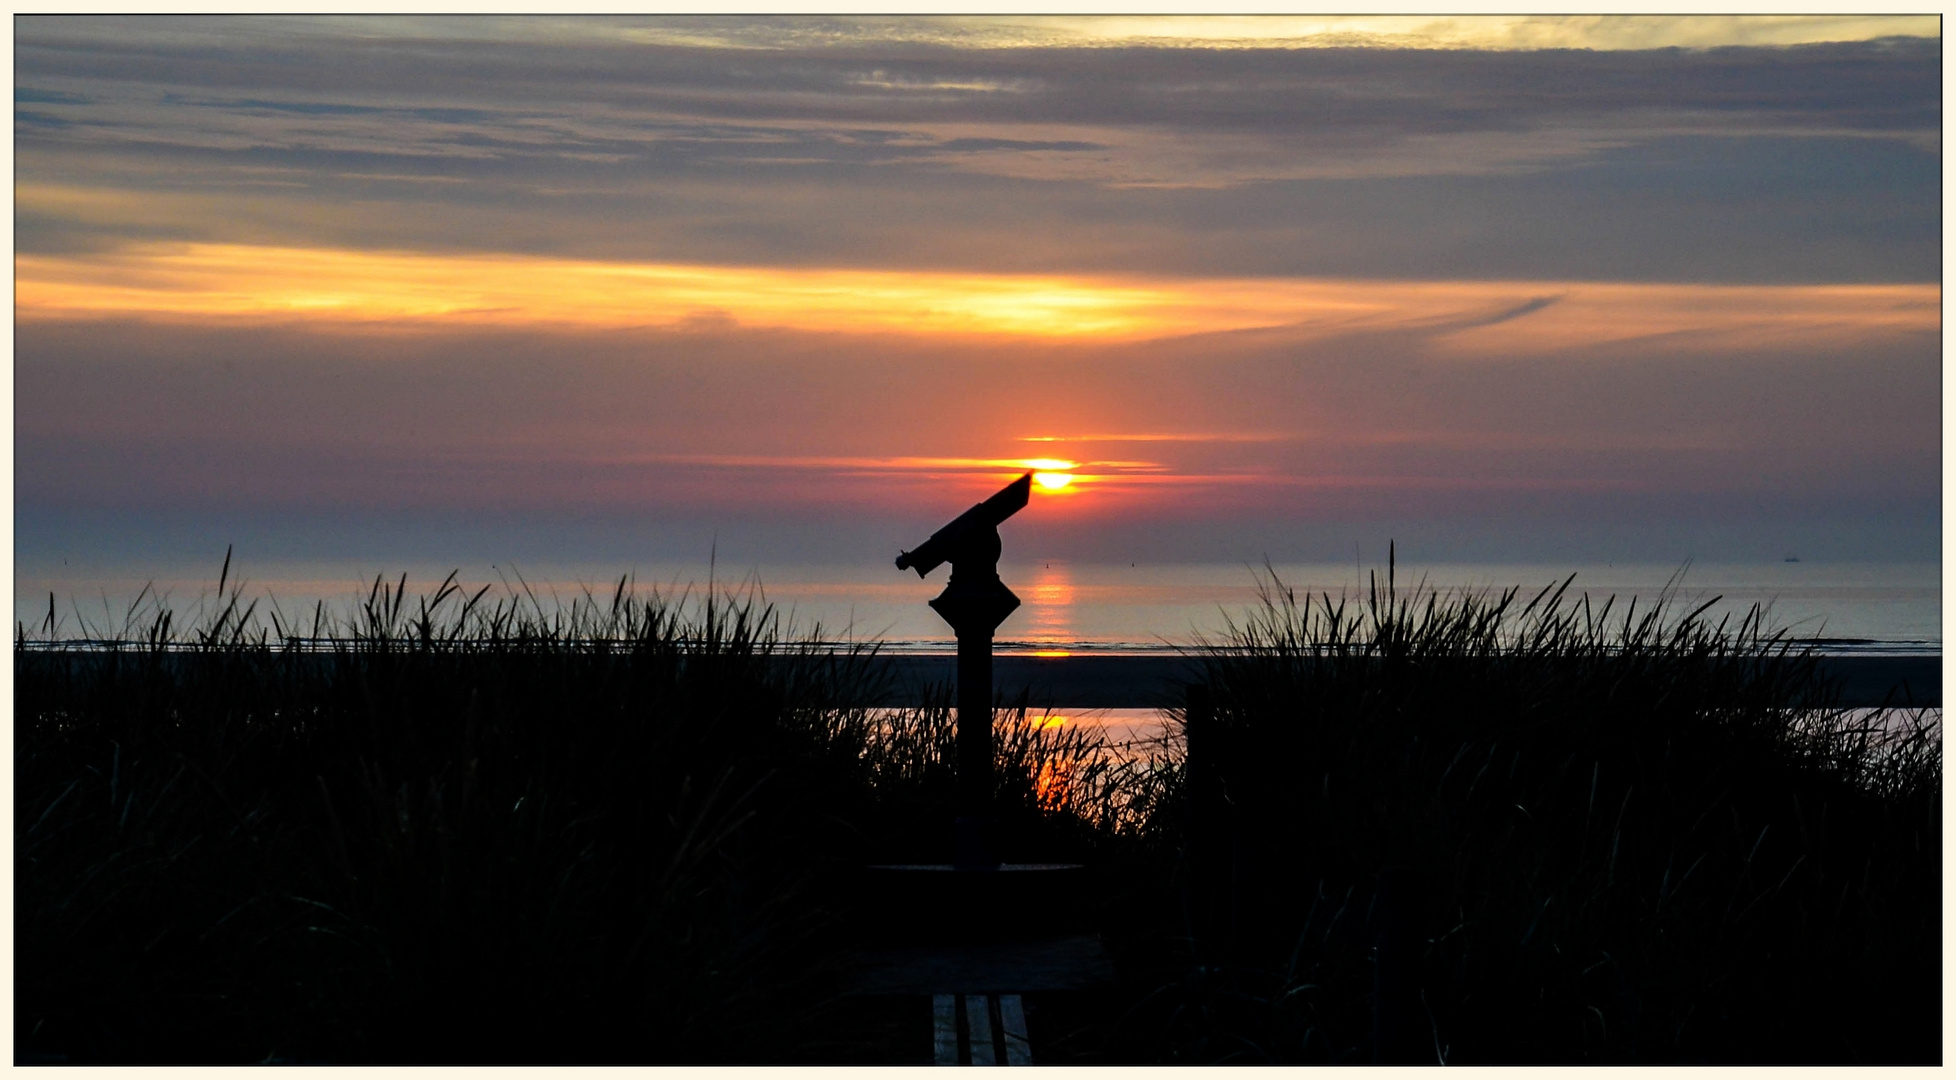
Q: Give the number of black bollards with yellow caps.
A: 0